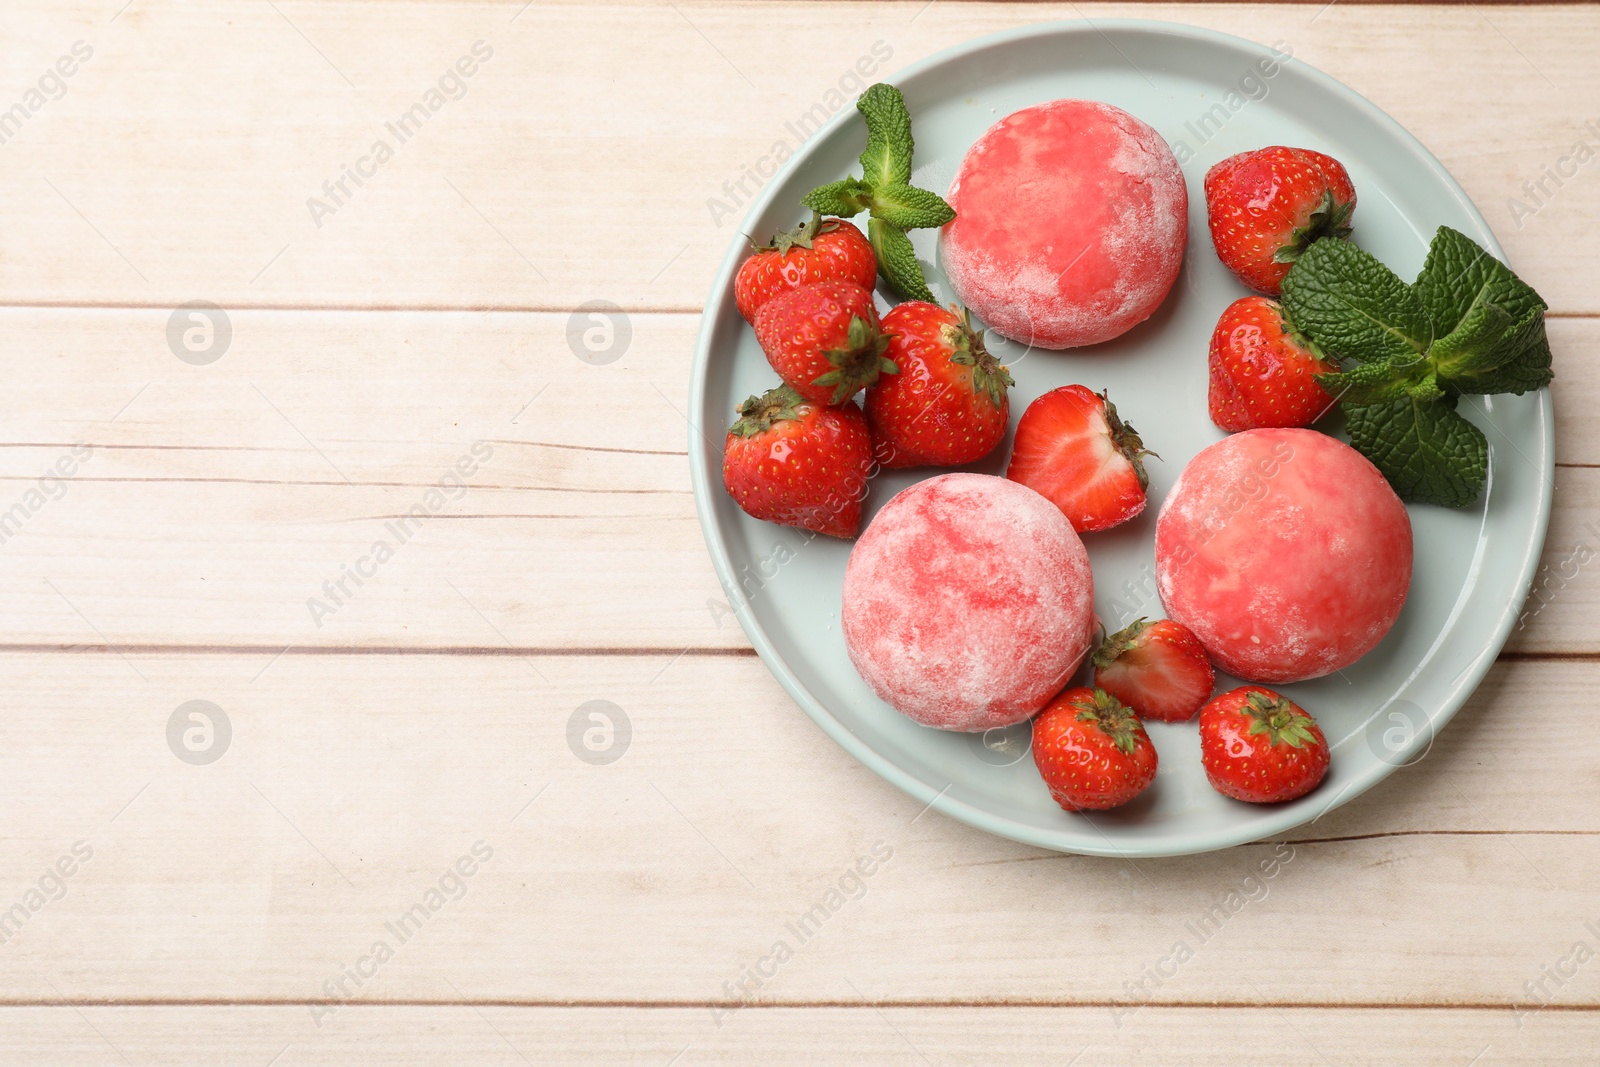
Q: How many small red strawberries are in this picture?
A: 10